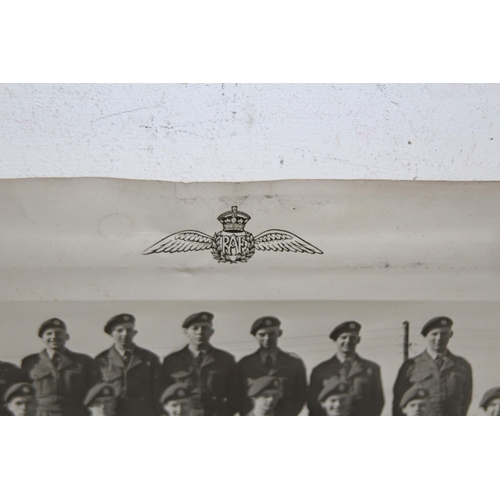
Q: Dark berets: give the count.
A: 13